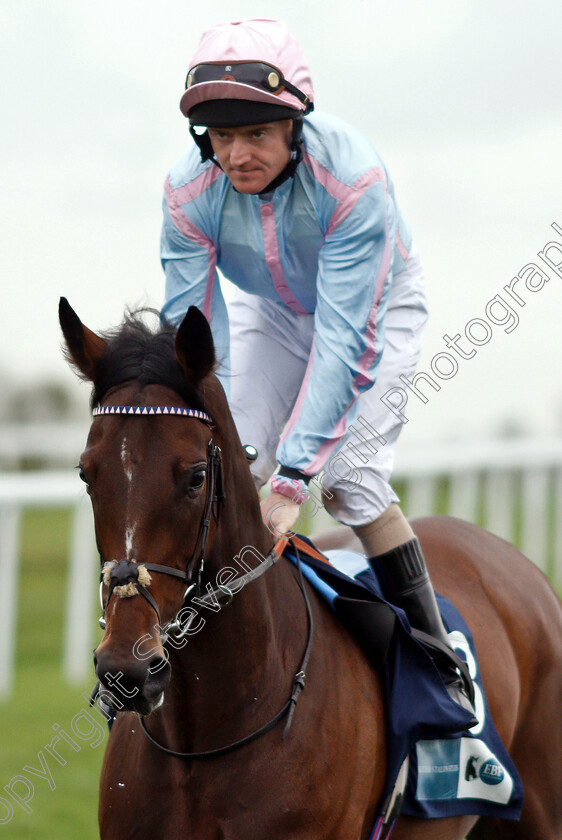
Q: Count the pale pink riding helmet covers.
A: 1